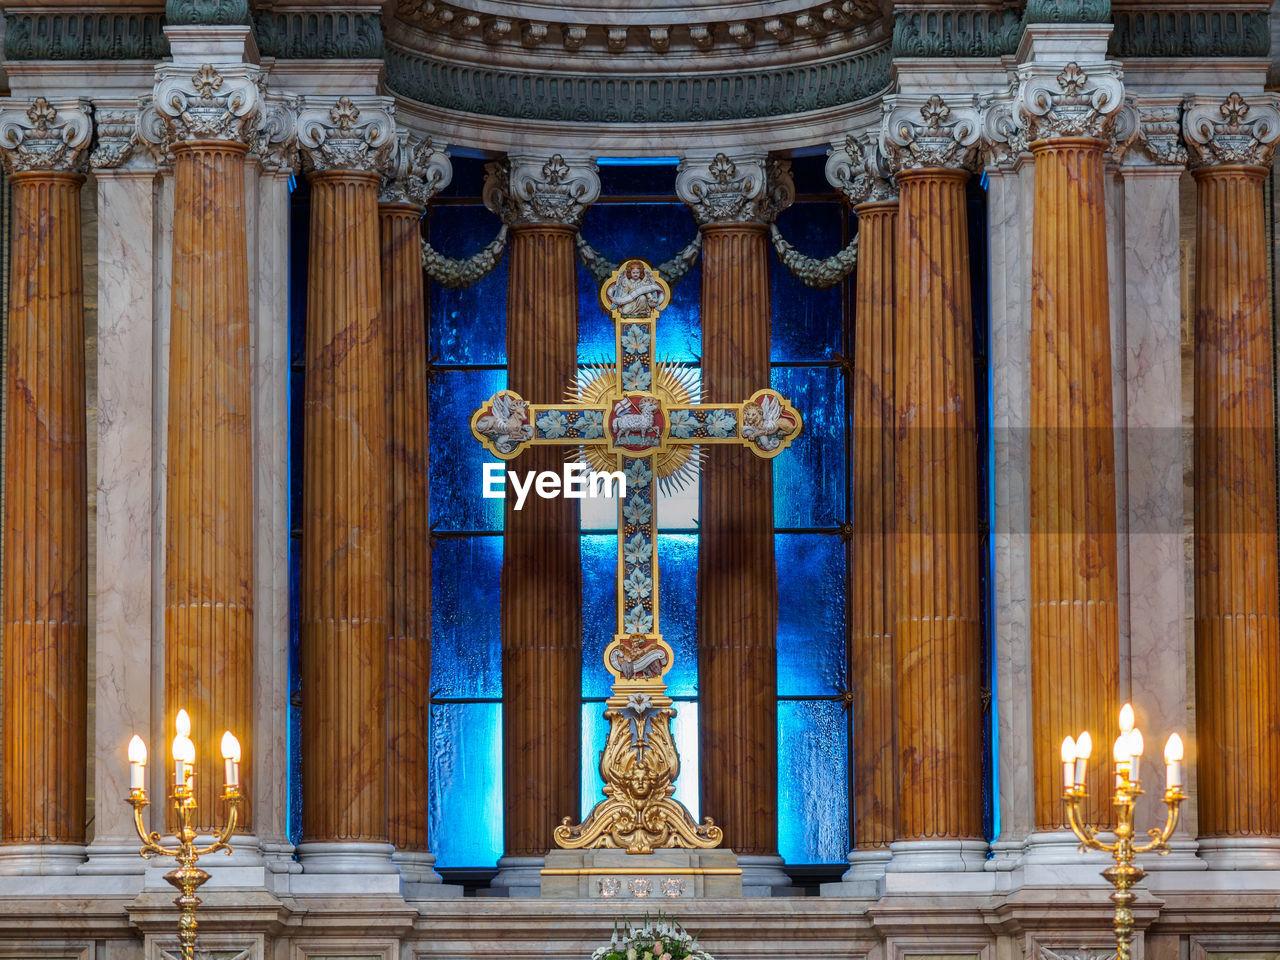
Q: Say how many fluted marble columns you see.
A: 10